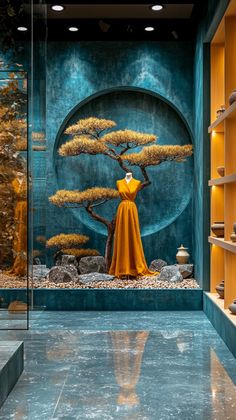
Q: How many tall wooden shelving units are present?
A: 1